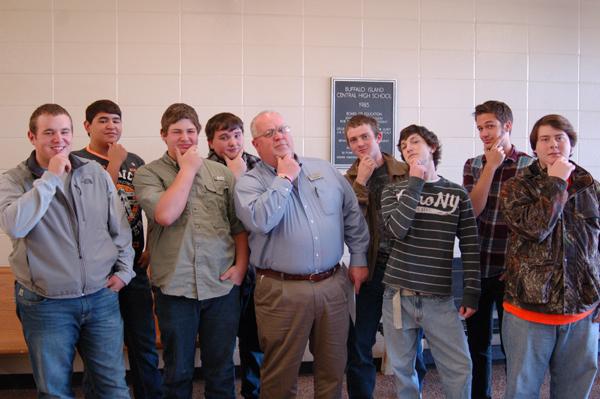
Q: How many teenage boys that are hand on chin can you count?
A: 8